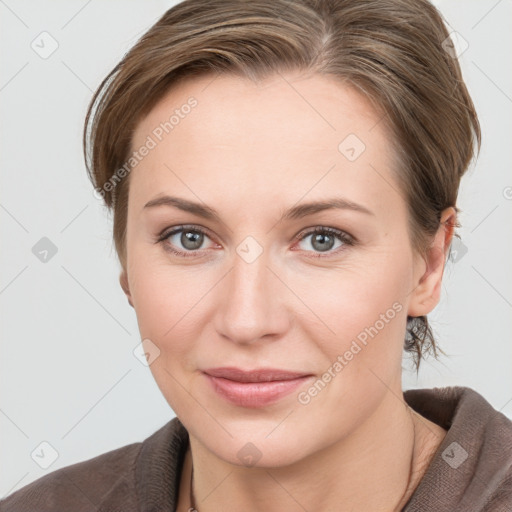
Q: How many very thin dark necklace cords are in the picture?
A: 1